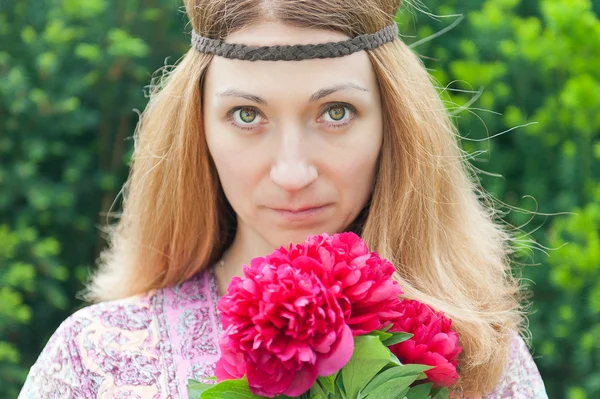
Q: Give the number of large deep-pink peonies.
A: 3